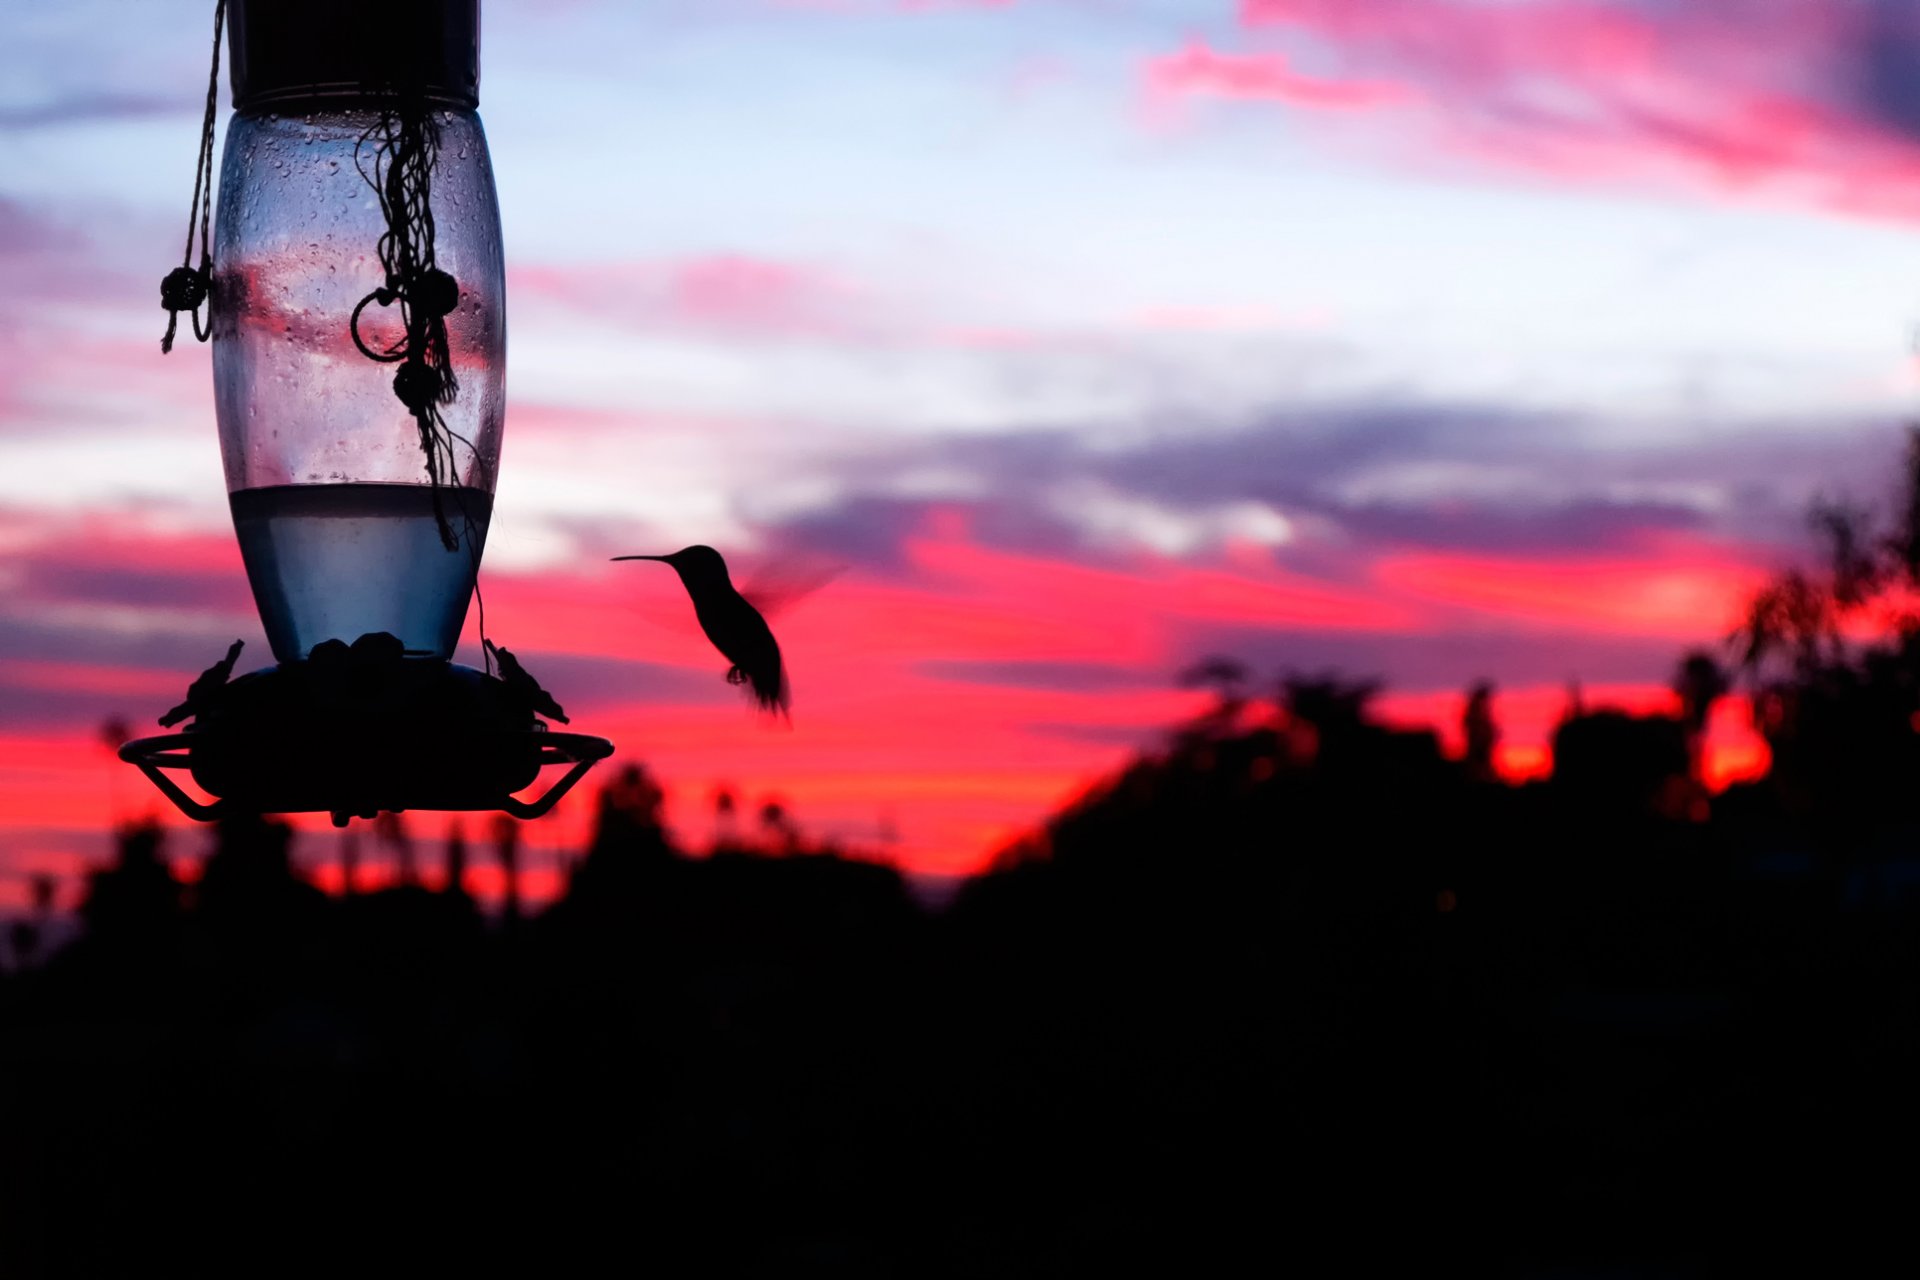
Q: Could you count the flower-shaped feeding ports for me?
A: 3